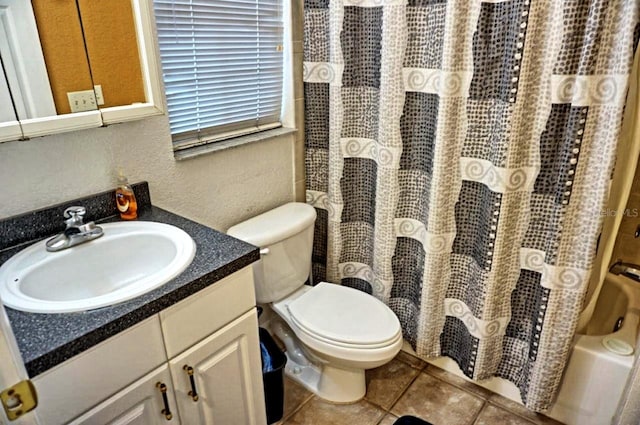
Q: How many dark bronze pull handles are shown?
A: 2